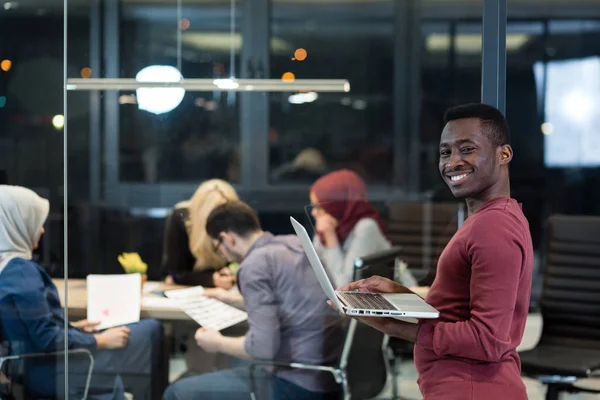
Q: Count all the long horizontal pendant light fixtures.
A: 1